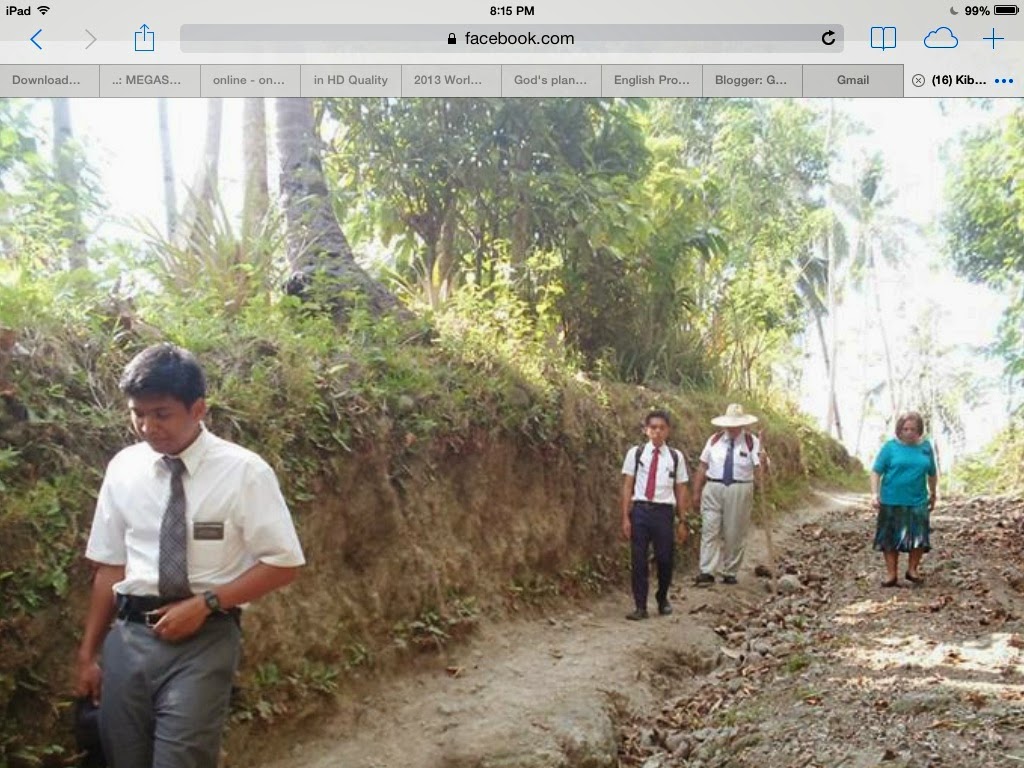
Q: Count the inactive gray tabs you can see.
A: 9